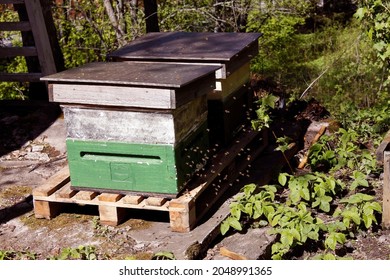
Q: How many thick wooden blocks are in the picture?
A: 3